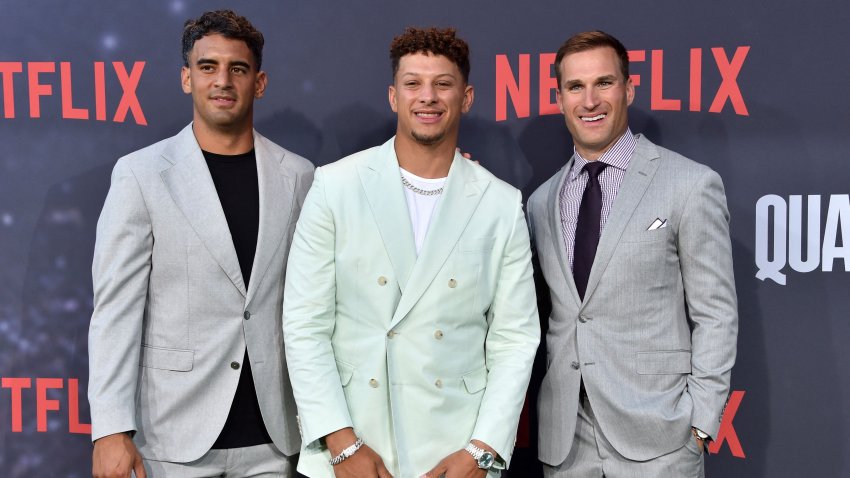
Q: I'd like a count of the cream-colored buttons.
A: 6